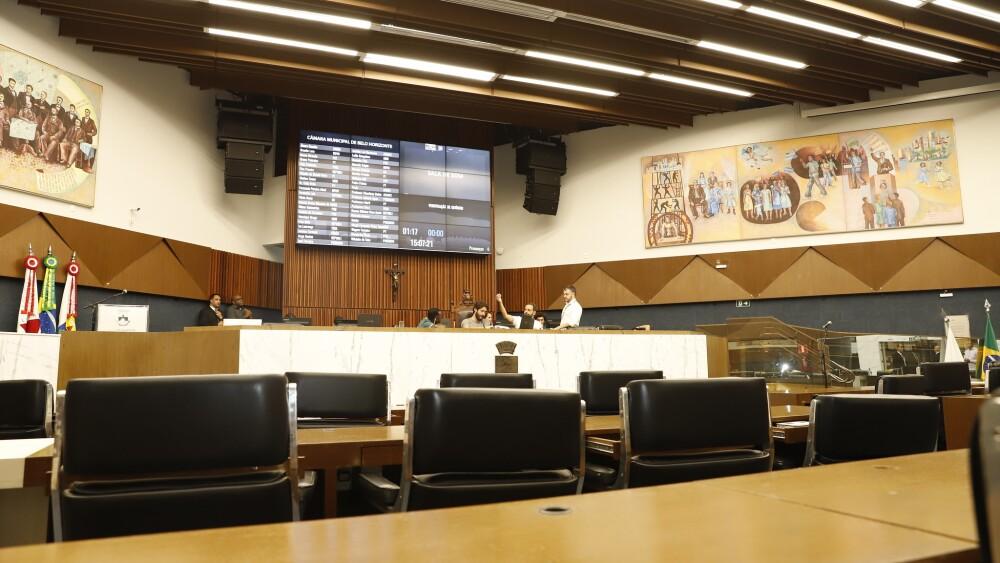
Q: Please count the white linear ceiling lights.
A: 12